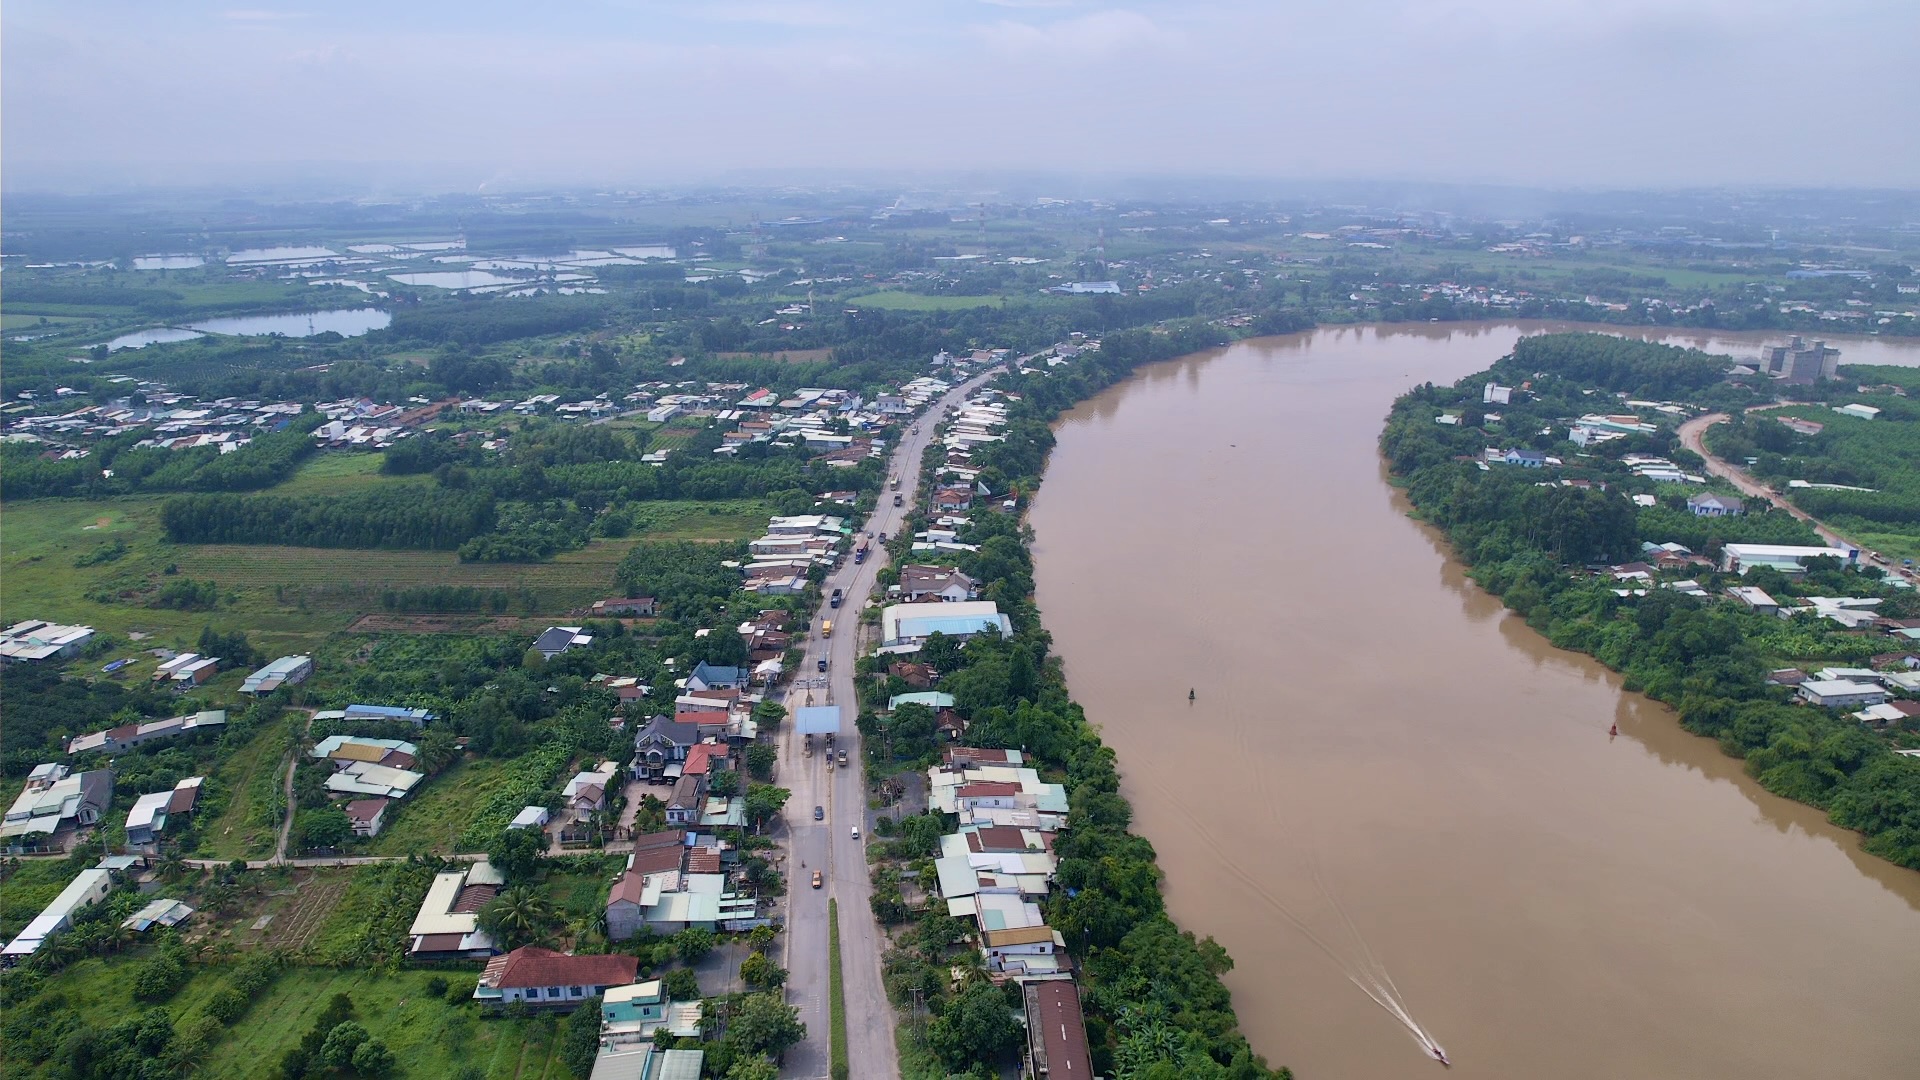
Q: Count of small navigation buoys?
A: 2